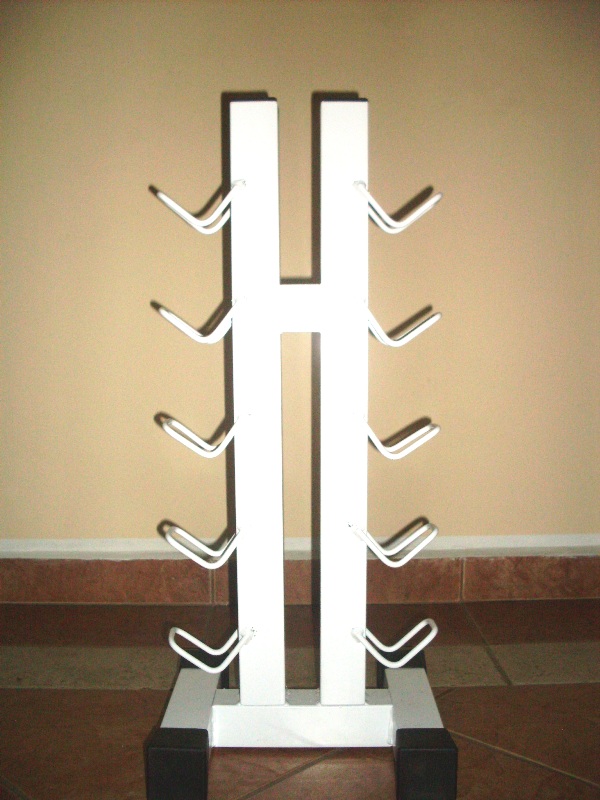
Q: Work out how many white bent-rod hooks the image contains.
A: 10